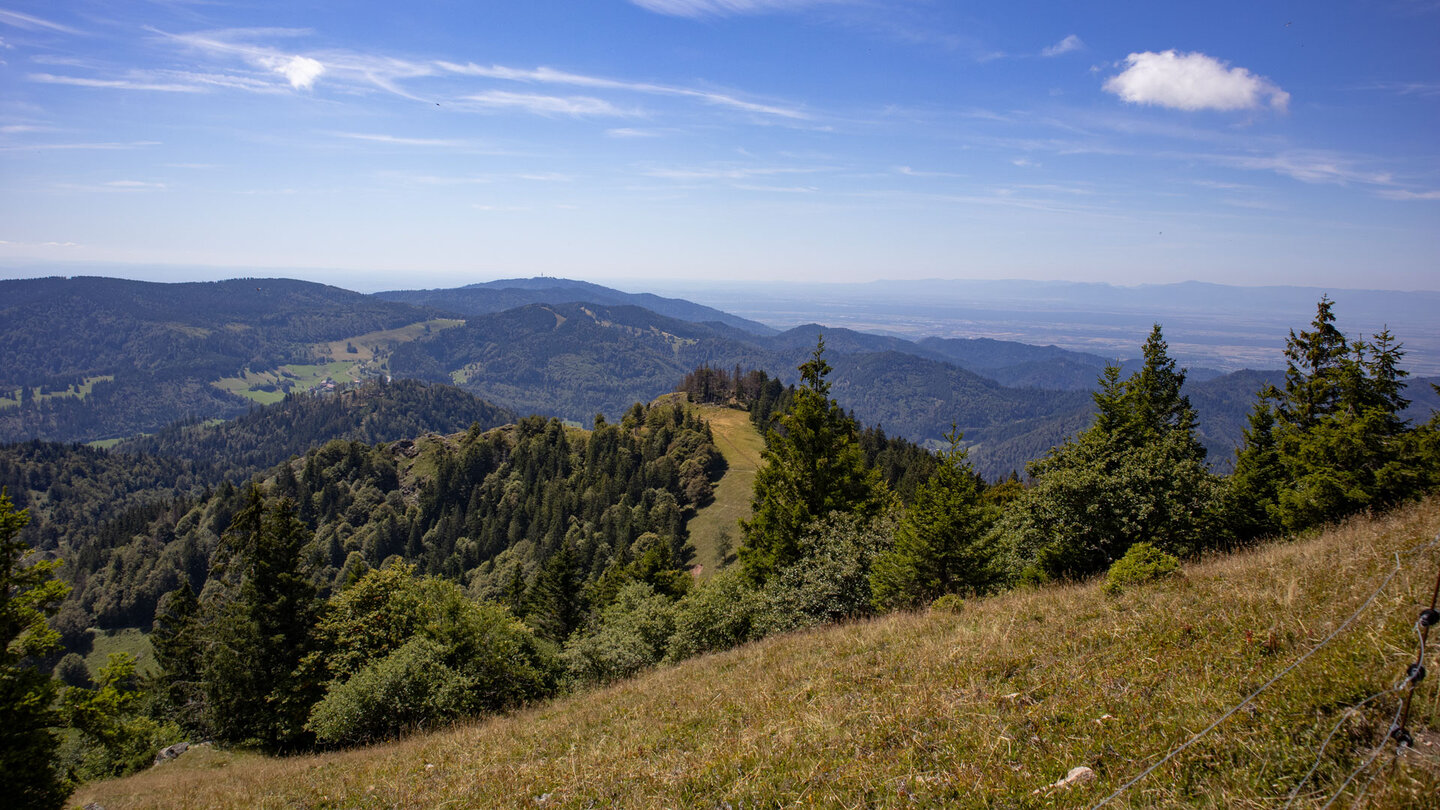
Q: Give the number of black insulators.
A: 3